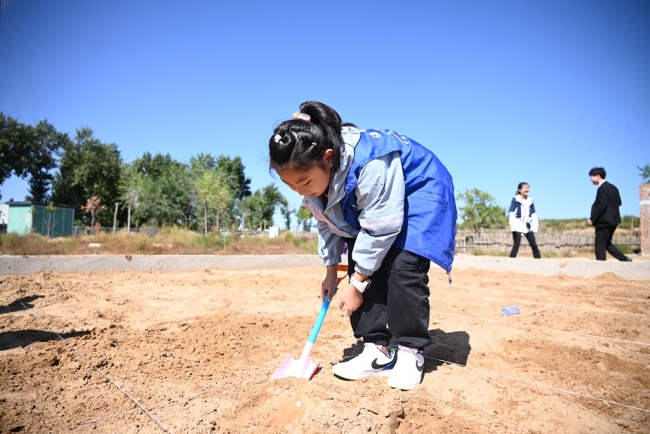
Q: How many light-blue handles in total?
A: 1